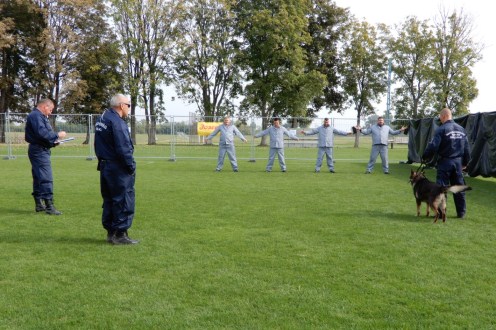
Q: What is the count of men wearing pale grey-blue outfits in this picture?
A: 4